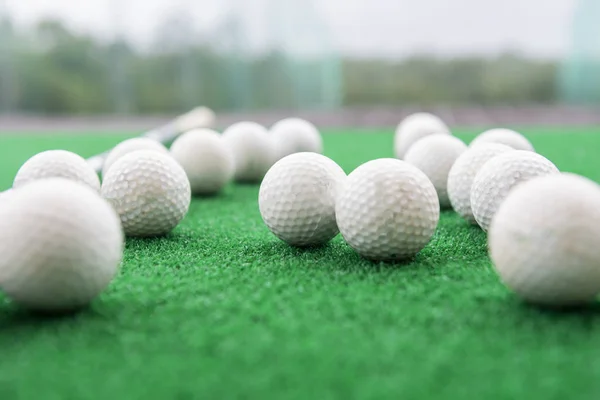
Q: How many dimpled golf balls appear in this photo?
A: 15